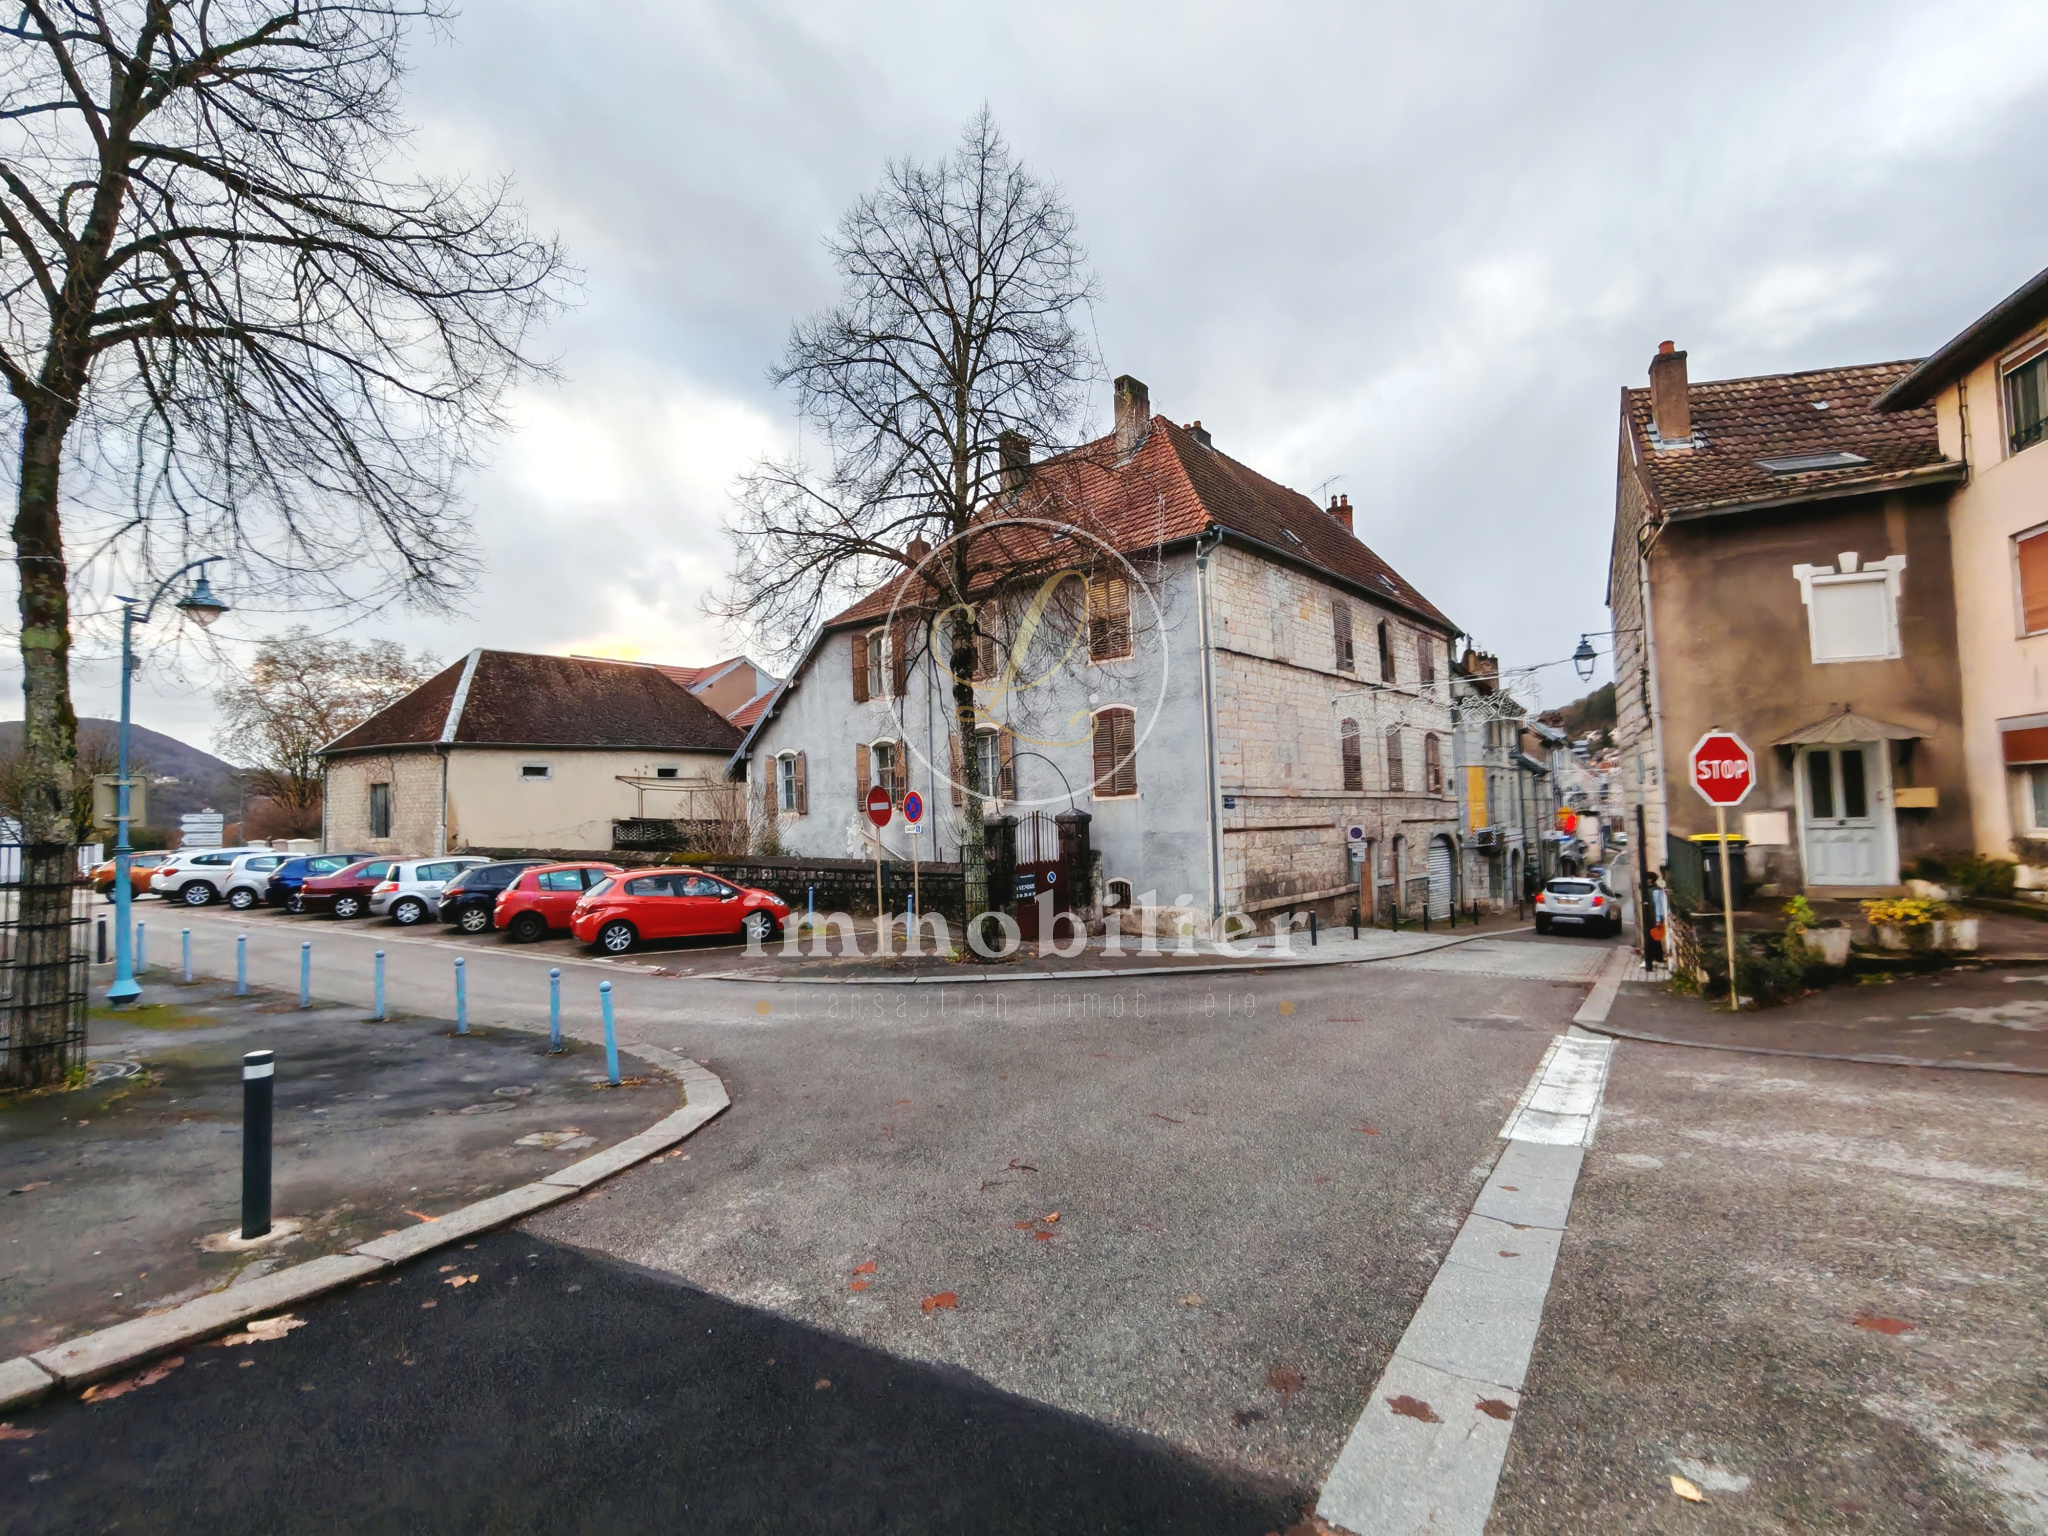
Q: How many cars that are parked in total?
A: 9